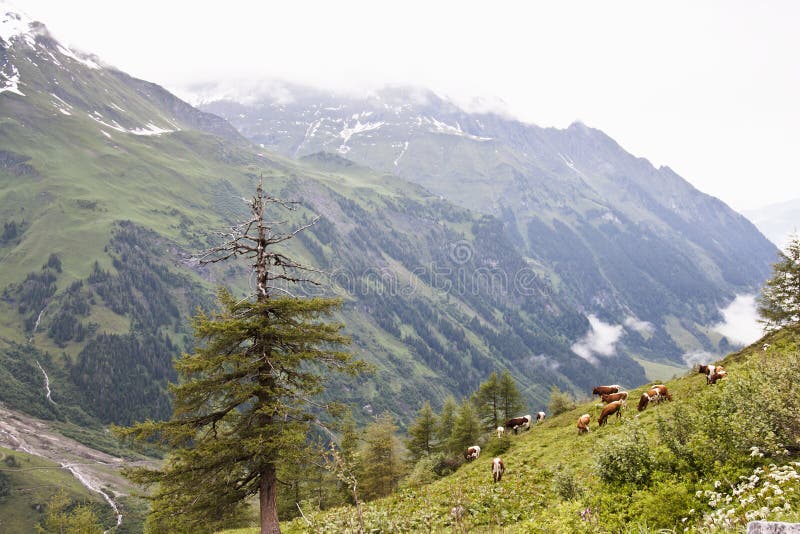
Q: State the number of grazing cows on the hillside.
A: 13